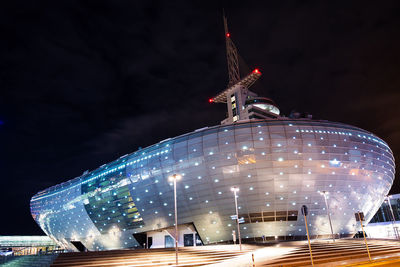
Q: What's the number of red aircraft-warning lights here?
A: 3